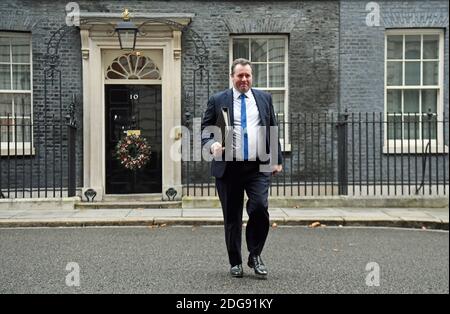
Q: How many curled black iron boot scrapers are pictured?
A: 2